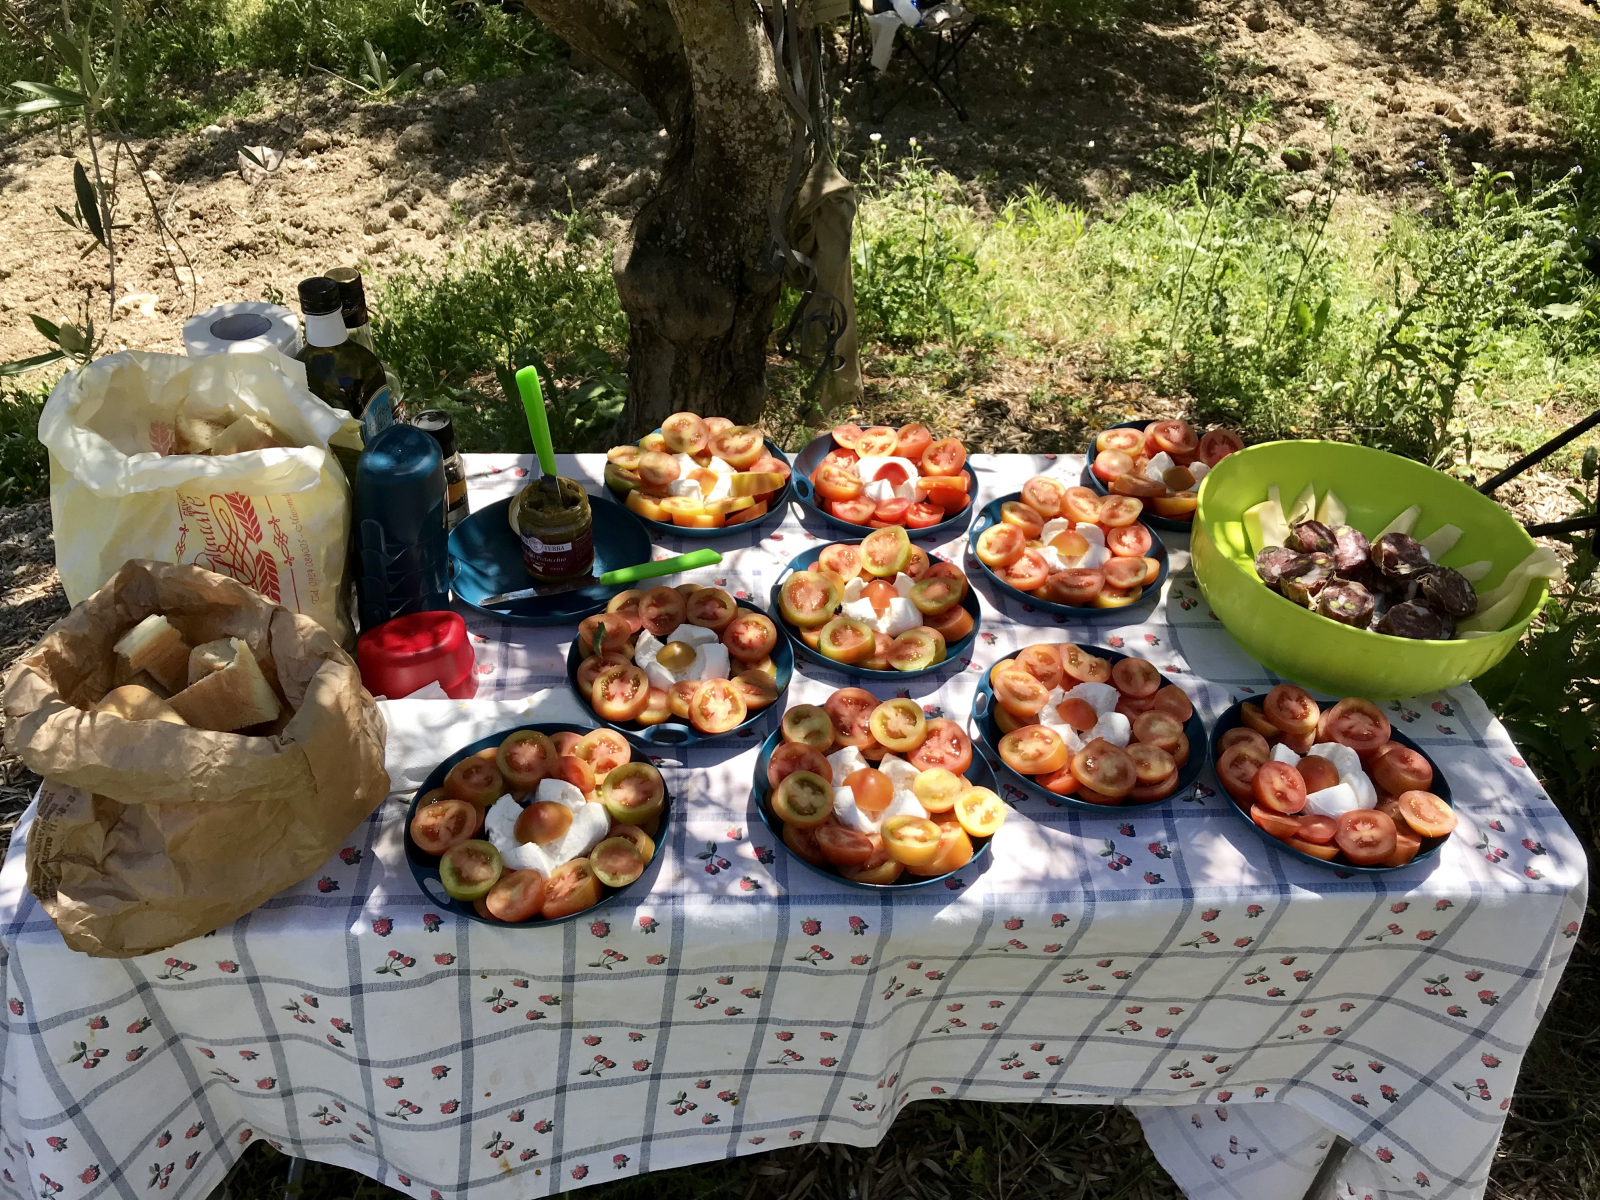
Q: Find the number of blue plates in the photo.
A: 11